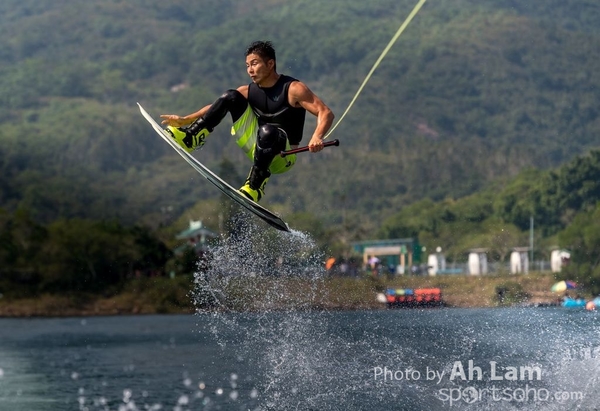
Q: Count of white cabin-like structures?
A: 4